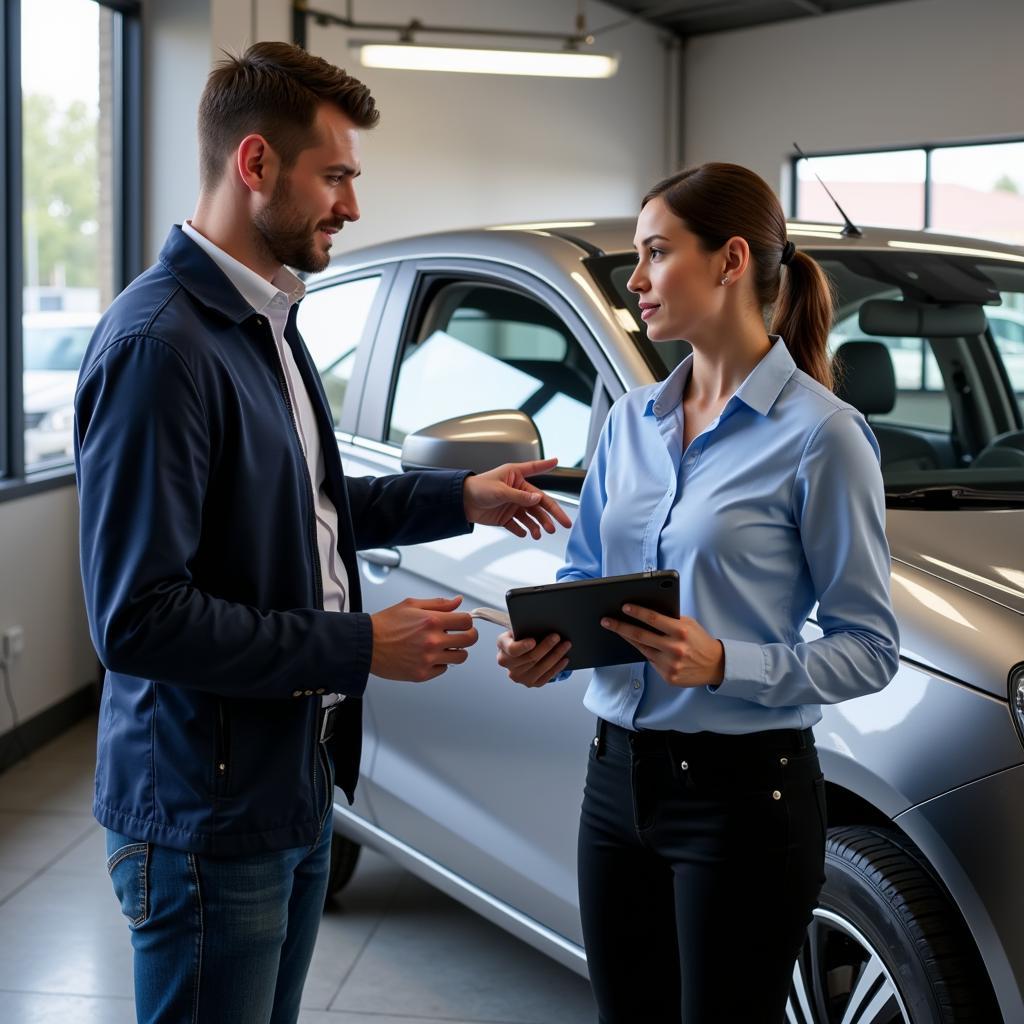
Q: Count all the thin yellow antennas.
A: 0